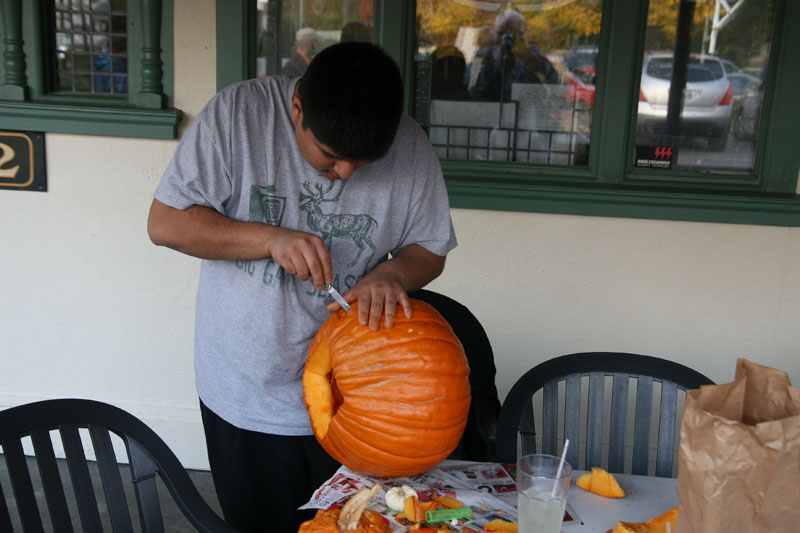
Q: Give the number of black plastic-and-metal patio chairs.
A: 3